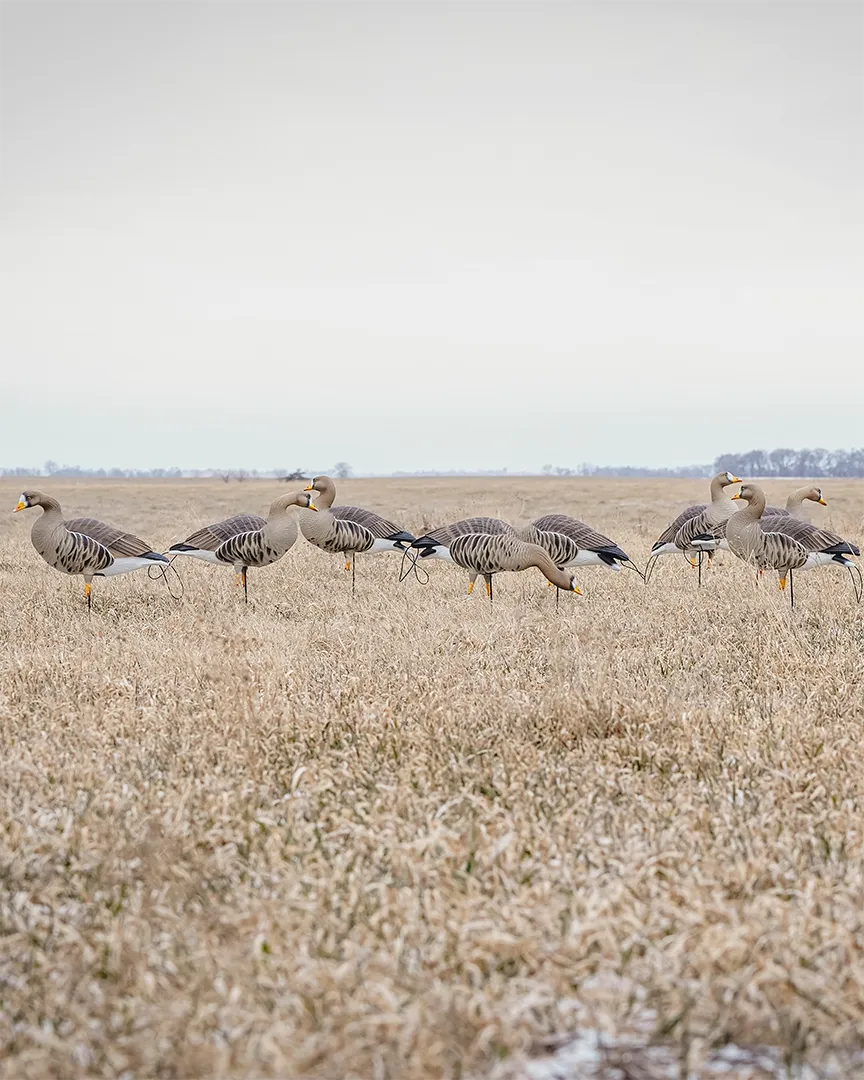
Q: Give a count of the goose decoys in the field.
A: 8